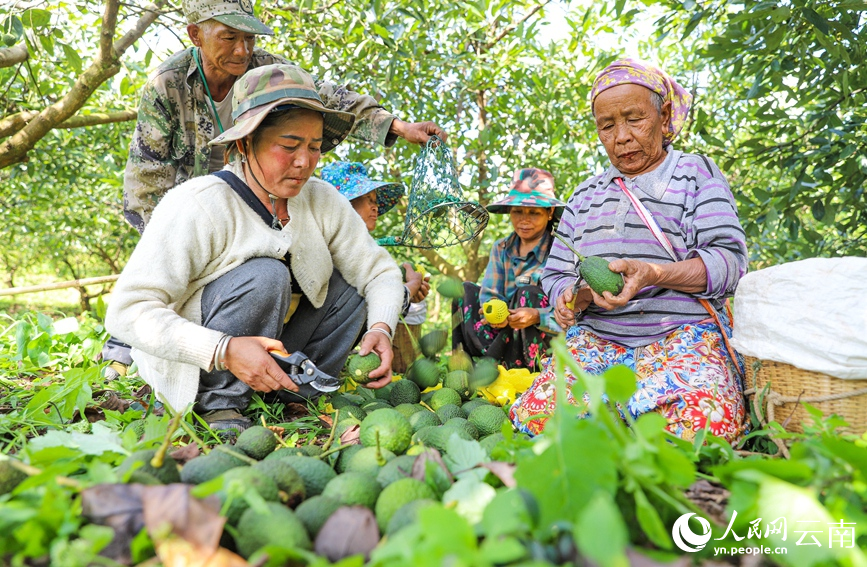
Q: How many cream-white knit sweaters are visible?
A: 1